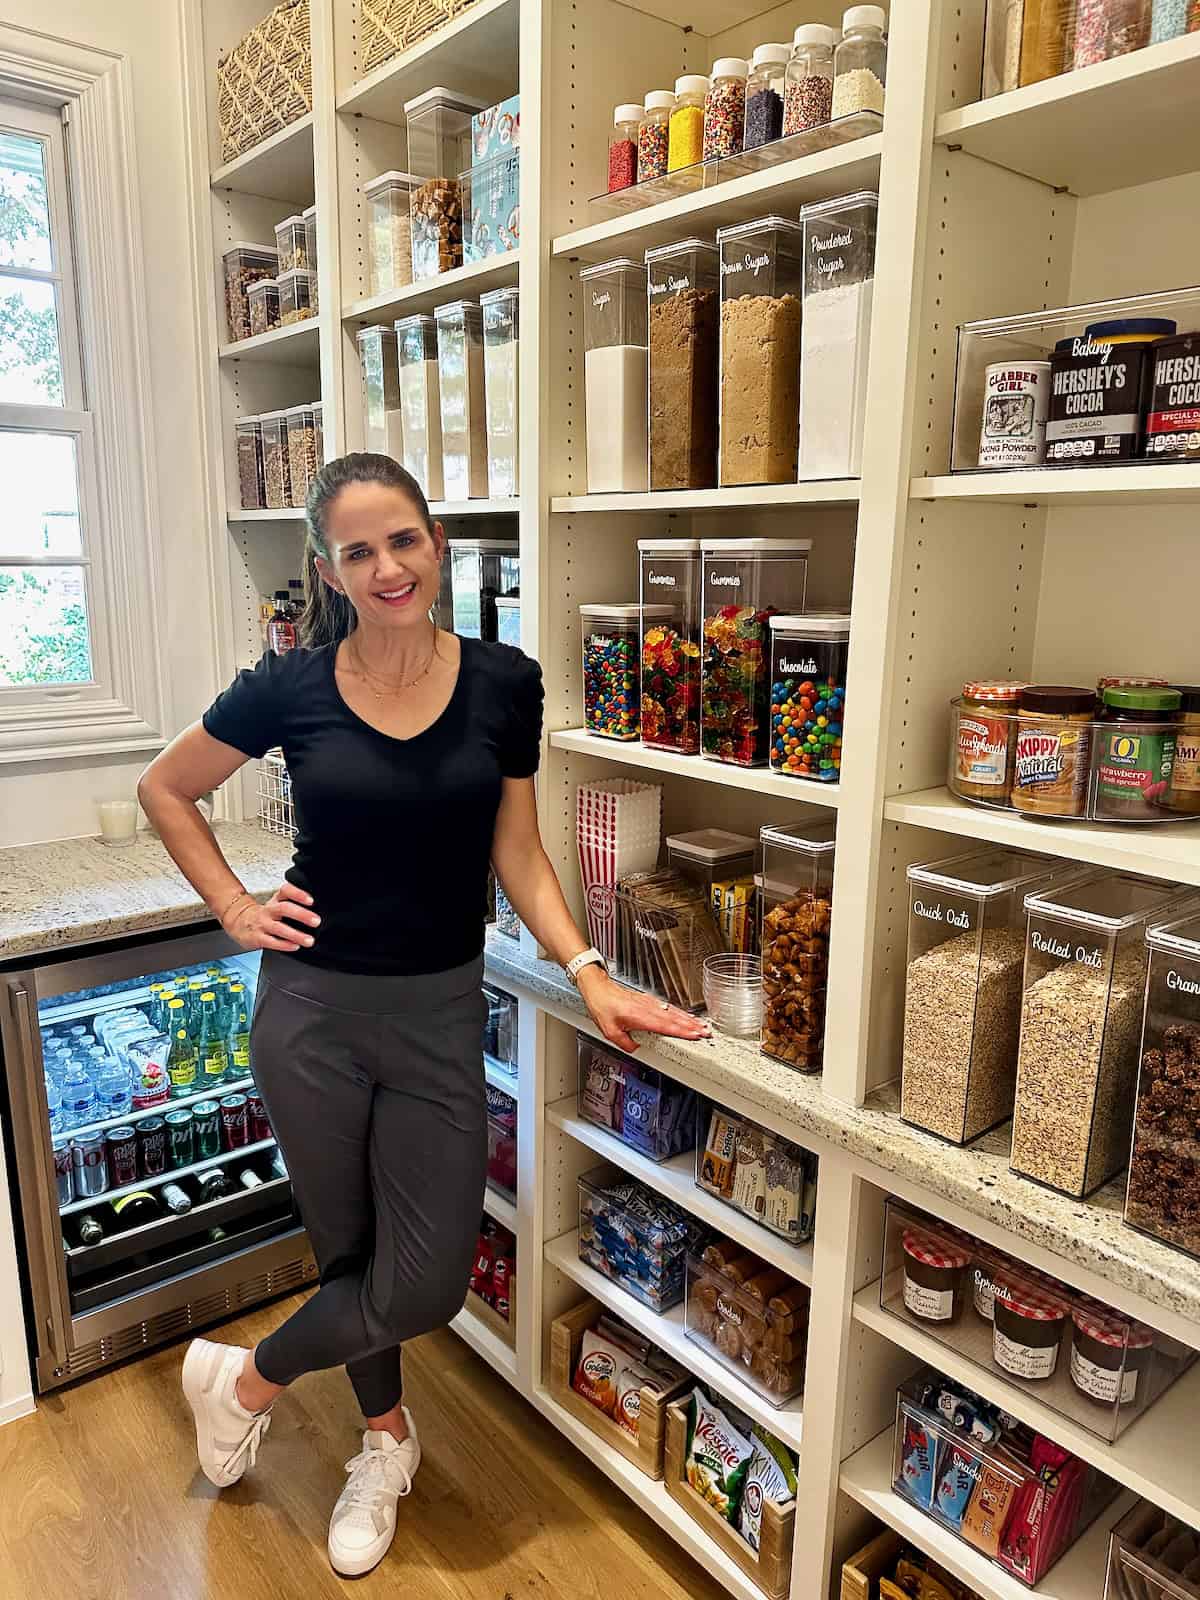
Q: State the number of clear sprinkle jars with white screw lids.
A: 7